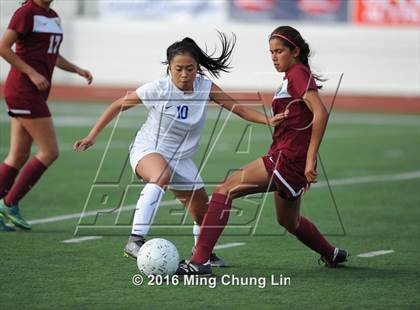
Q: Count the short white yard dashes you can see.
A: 3